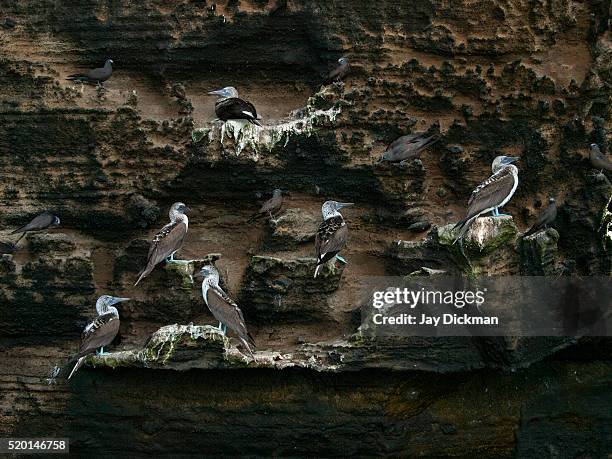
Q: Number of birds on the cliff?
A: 13